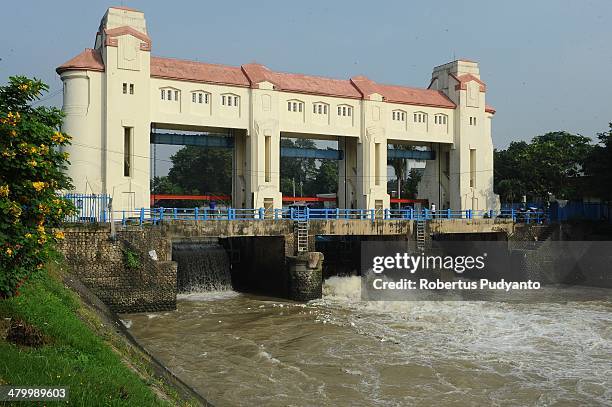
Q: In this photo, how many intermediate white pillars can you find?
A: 2